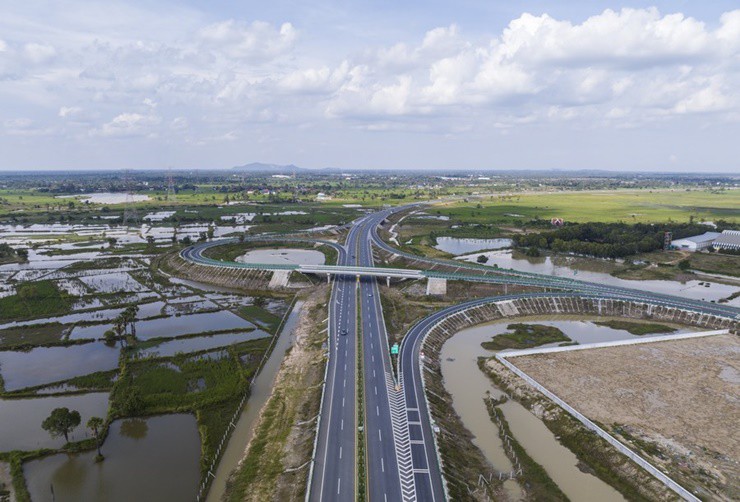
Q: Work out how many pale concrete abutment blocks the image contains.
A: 2